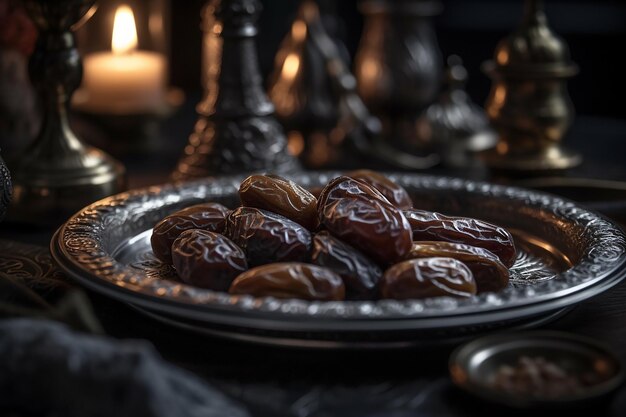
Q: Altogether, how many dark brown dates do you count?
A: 12